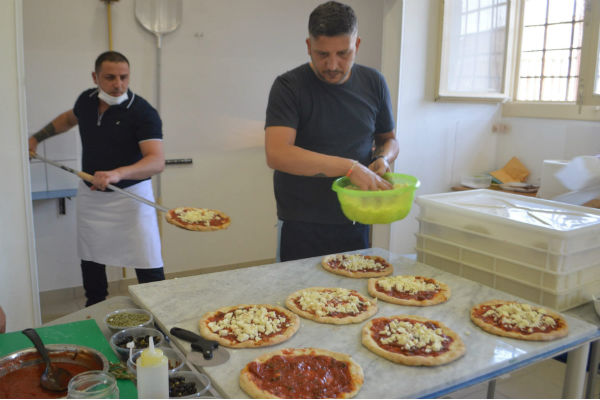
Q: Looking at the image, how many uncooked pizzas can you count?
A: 8